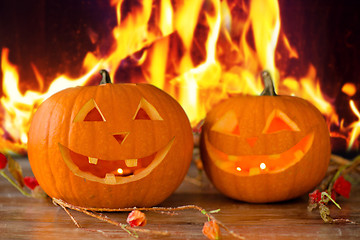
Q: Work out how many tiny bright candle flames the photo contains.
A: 3